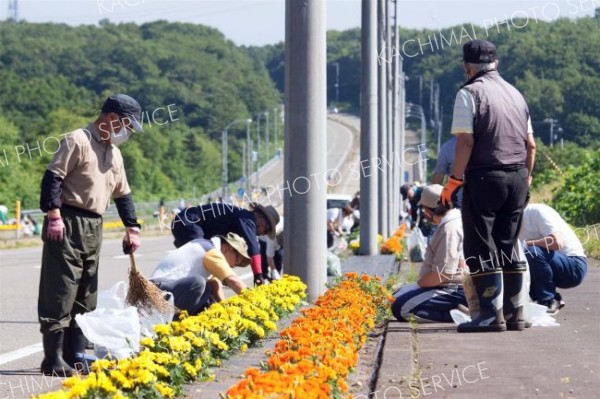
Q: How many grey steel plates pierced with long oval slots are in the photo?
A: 0